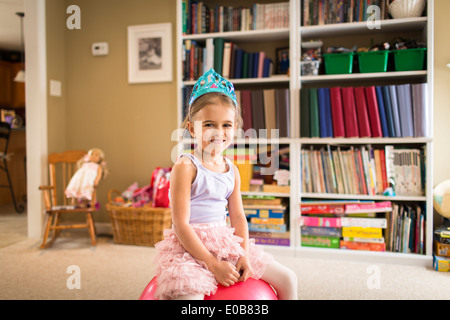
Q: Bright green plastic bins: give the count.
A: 3